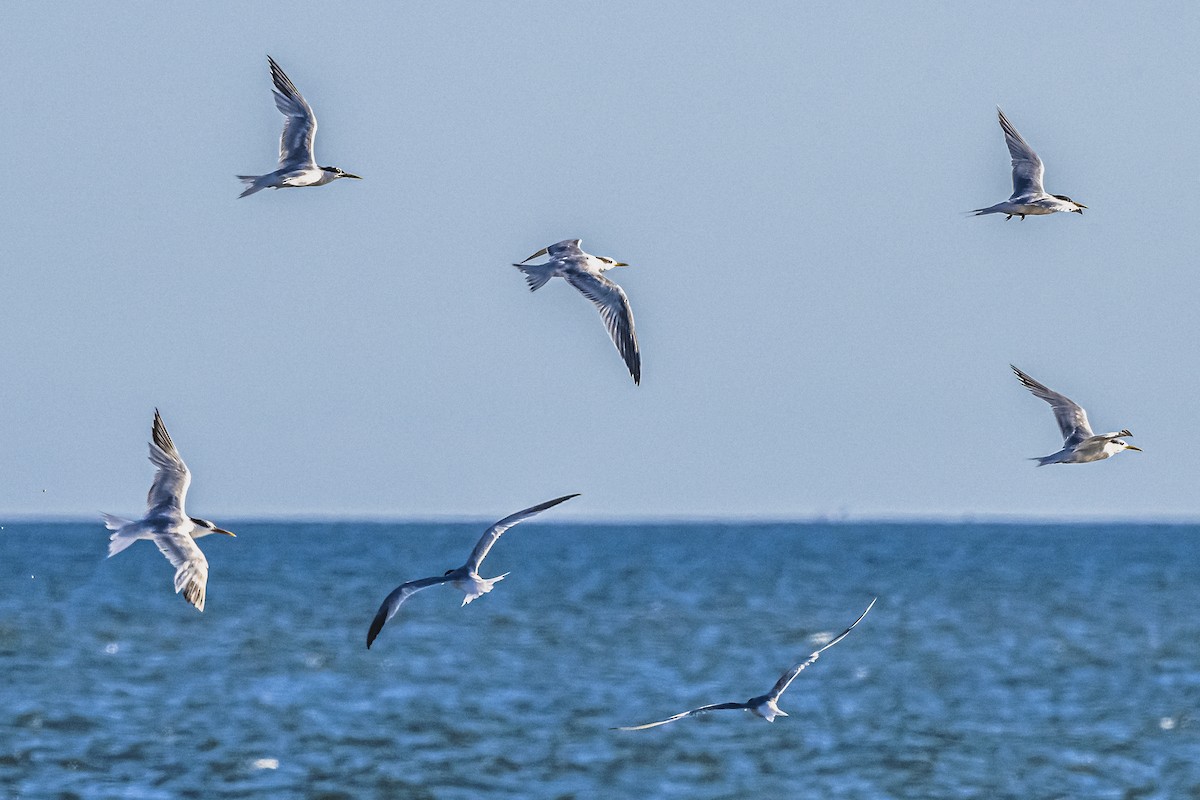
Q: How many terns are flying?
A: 7